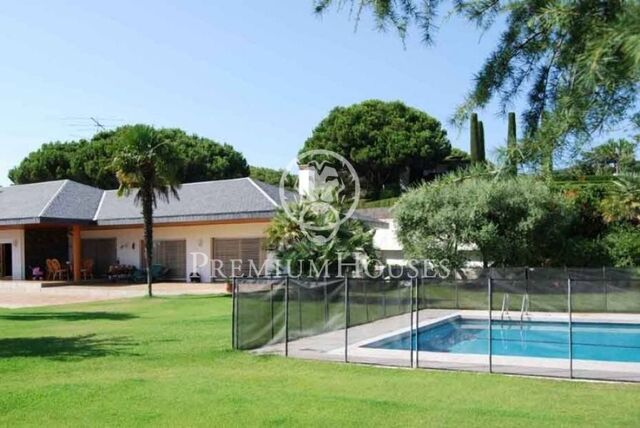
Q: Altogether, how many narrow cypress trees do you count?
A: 3